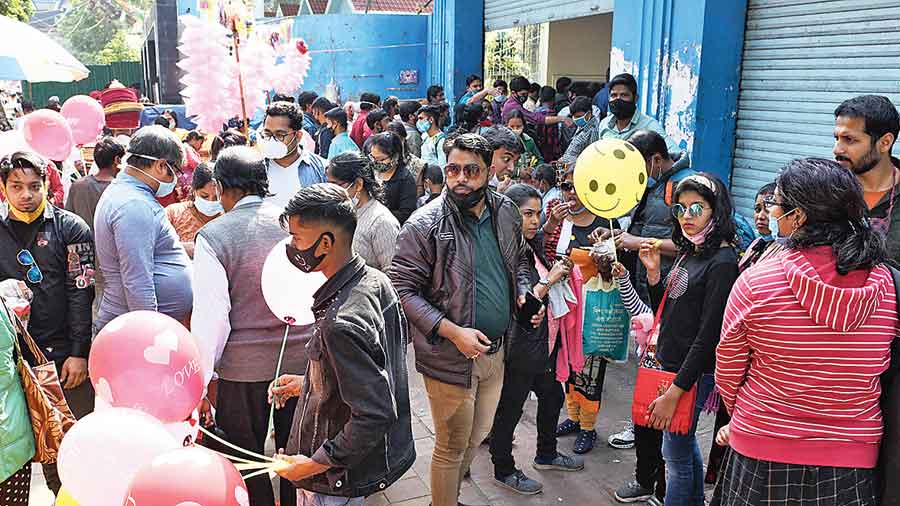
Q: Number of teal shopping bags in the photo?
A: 1